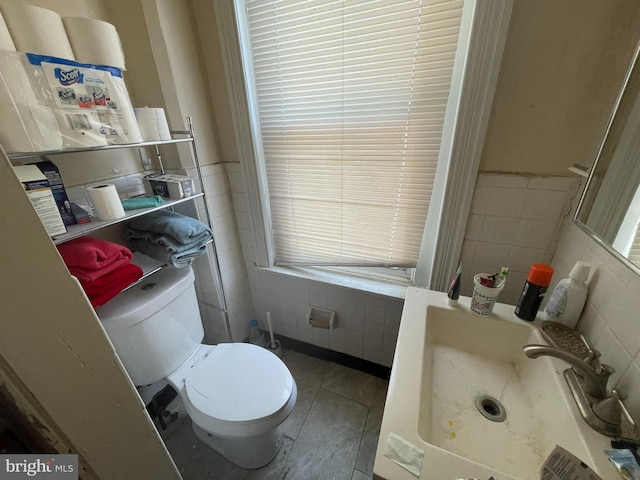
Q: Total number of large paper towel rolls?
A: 3